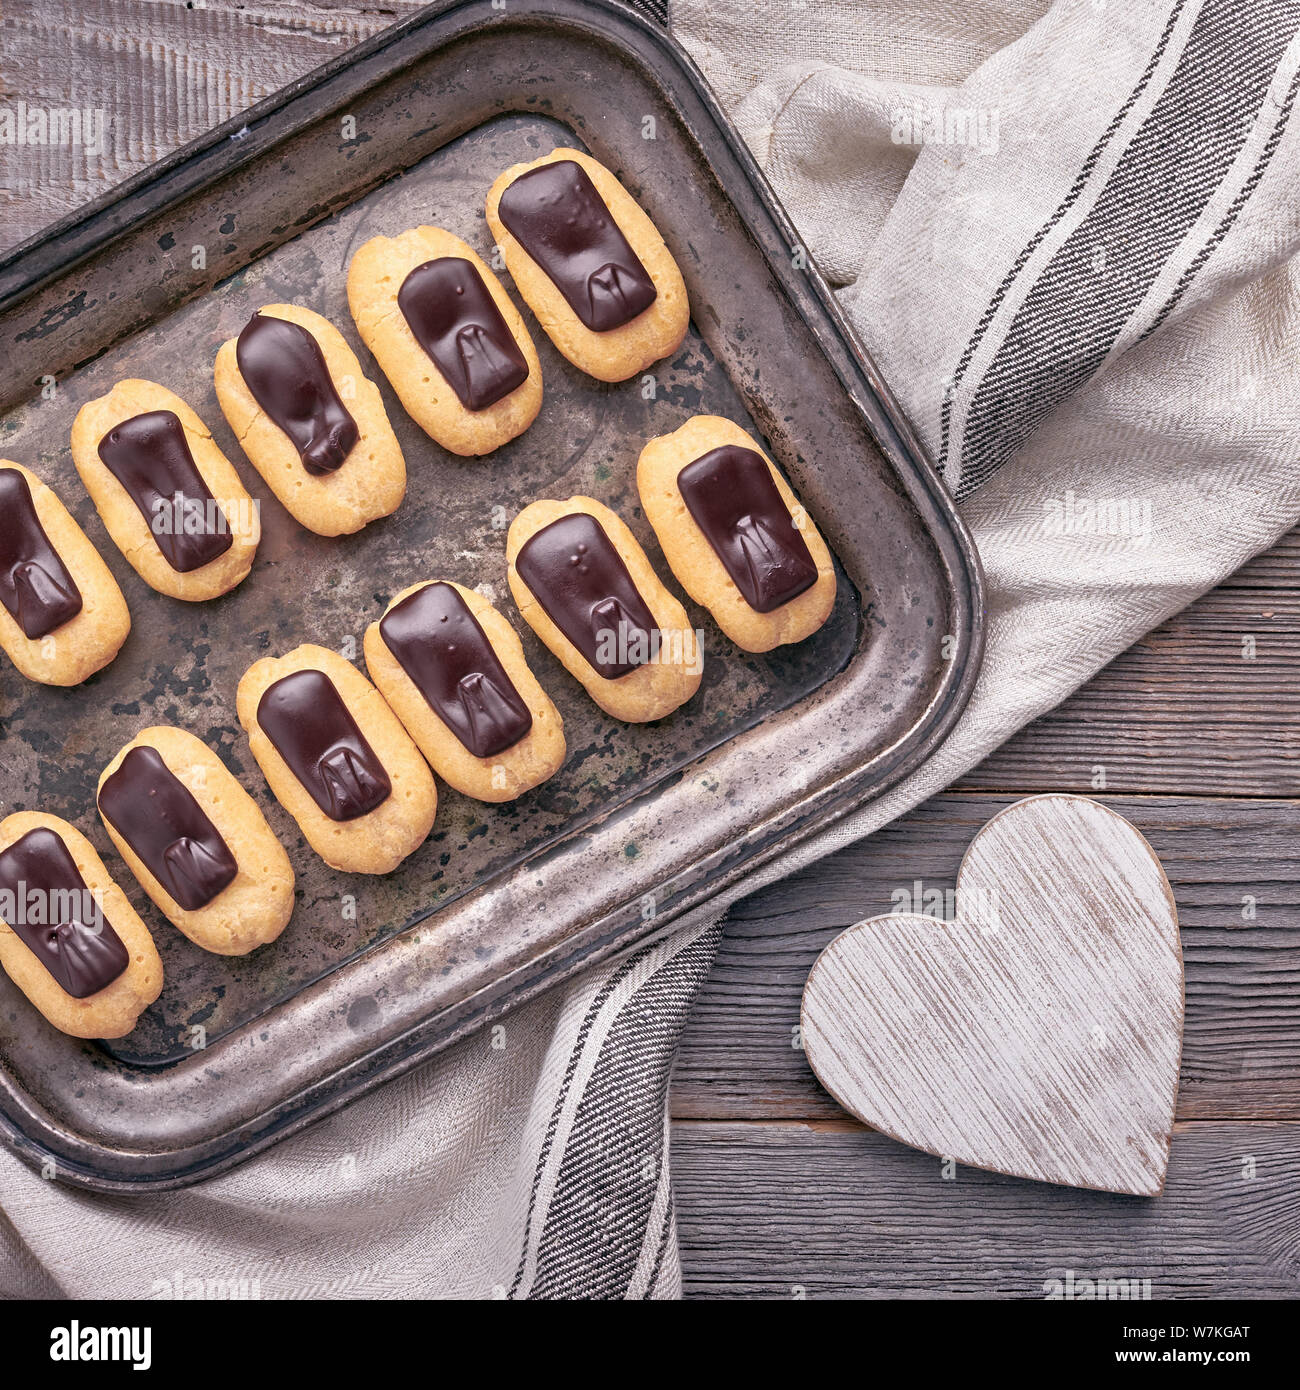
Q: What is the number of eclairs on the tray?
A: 11